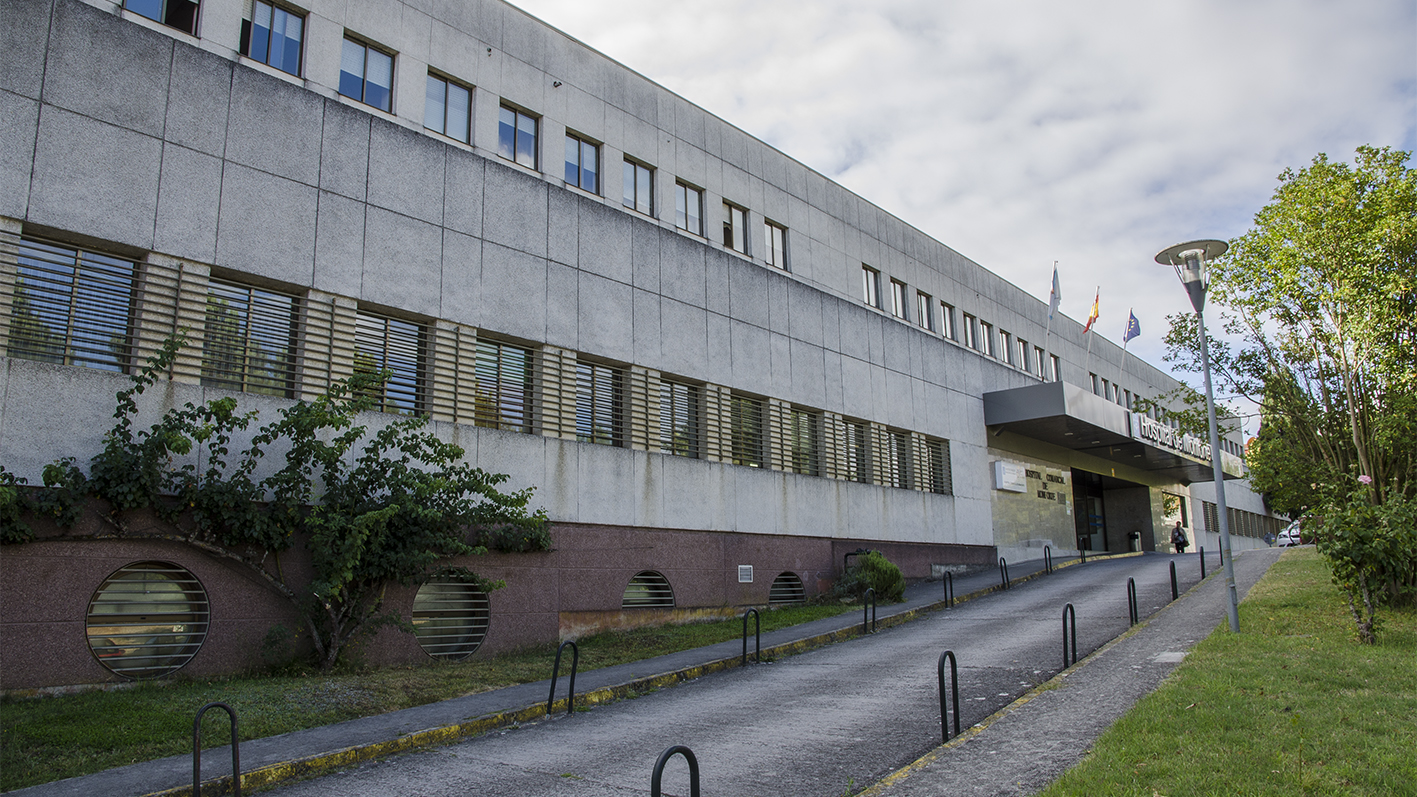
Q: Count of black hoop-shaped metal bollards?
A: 15